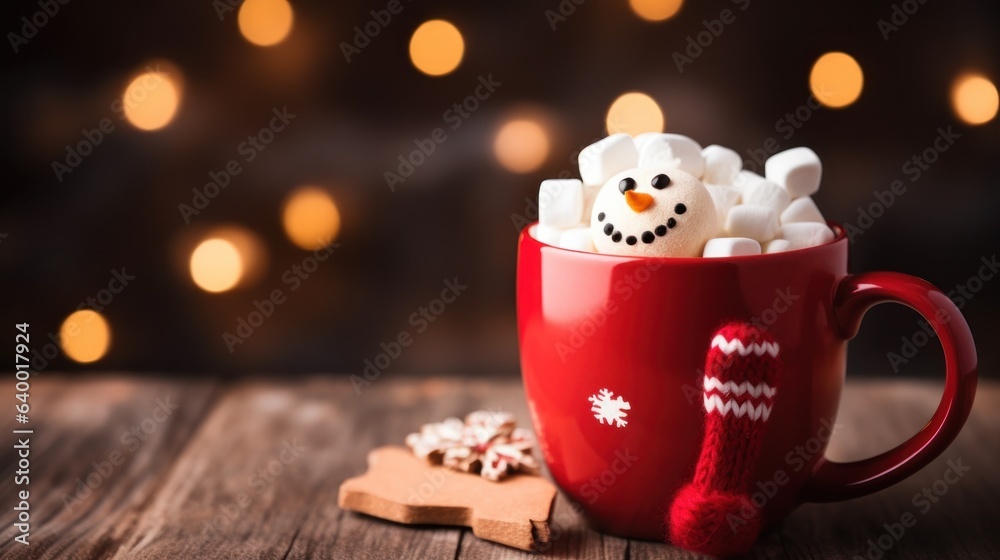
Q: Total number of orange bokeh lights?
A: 11